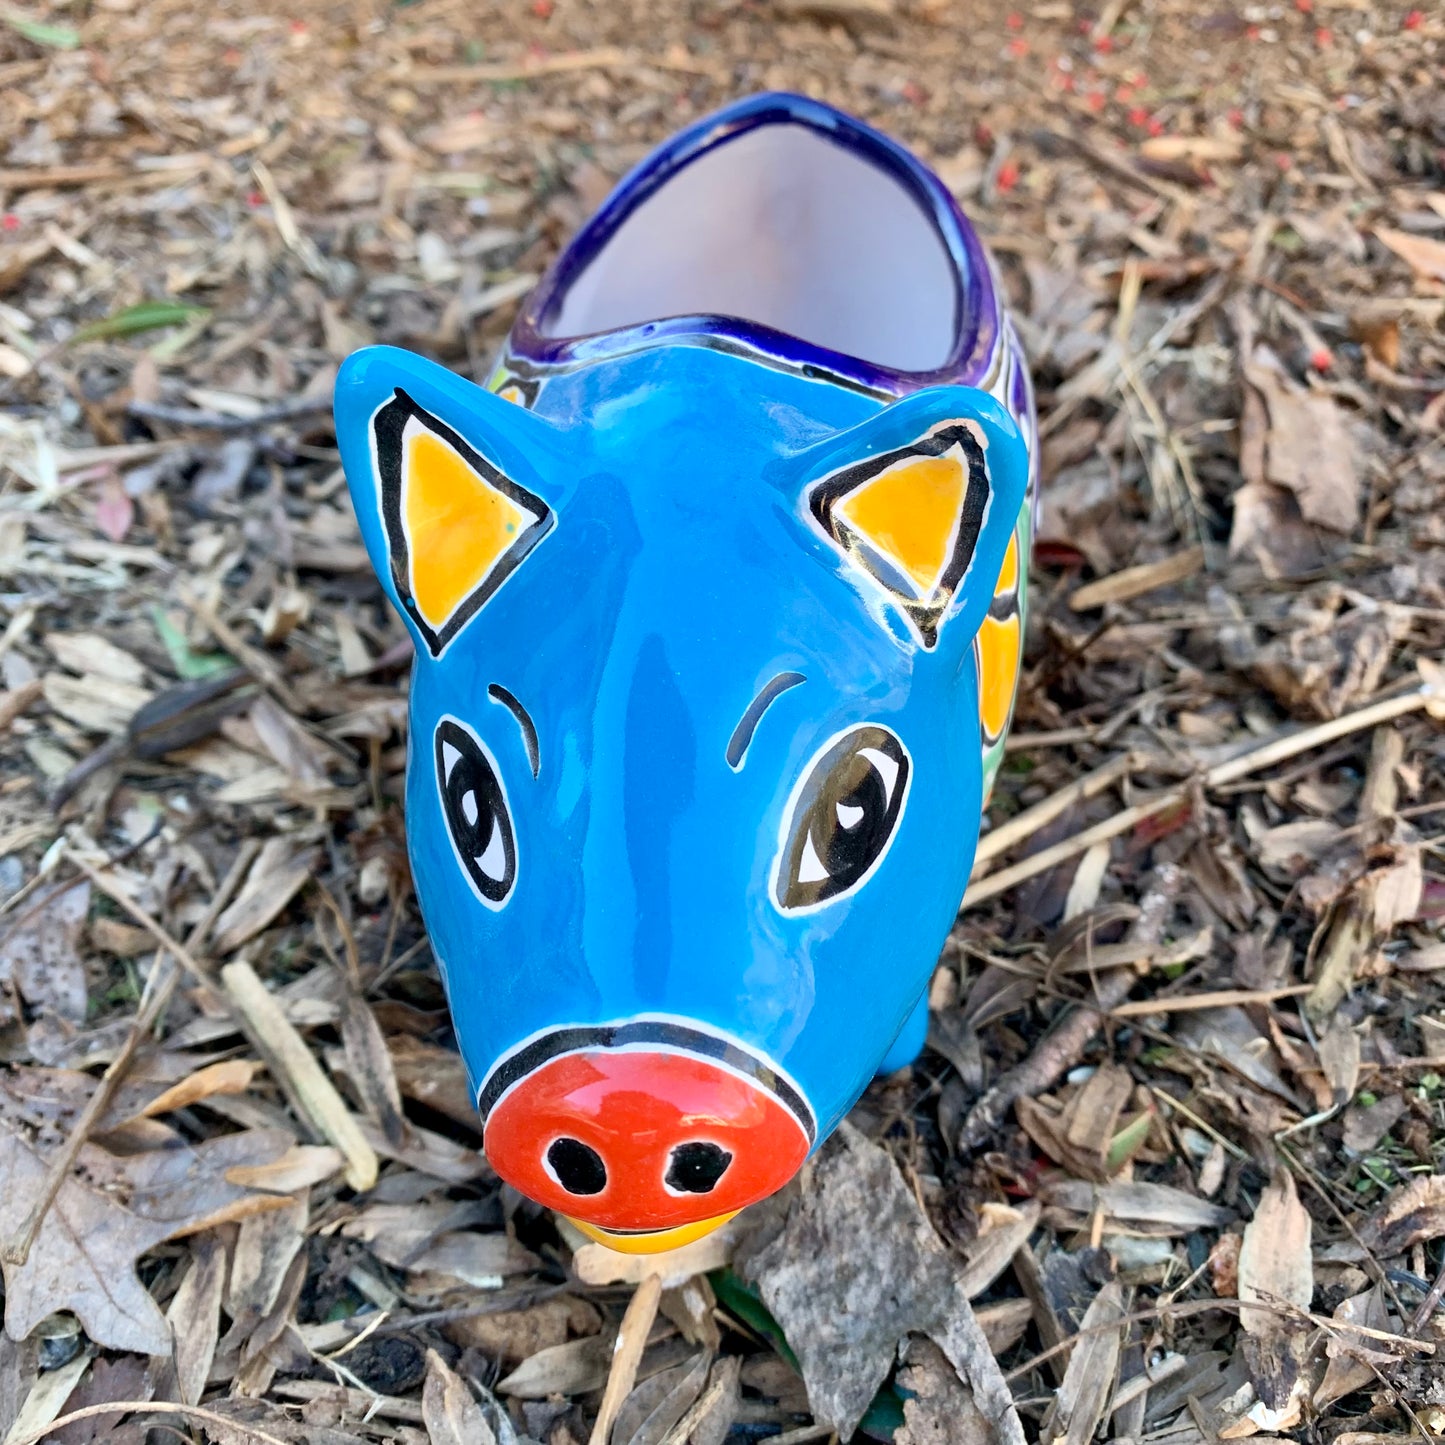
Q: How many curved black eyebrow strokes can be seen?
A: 2